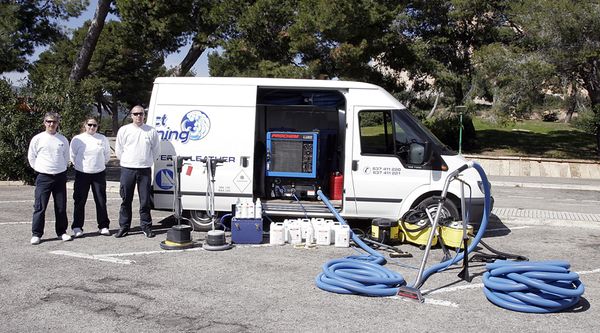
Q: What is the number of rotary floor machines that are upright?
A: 2